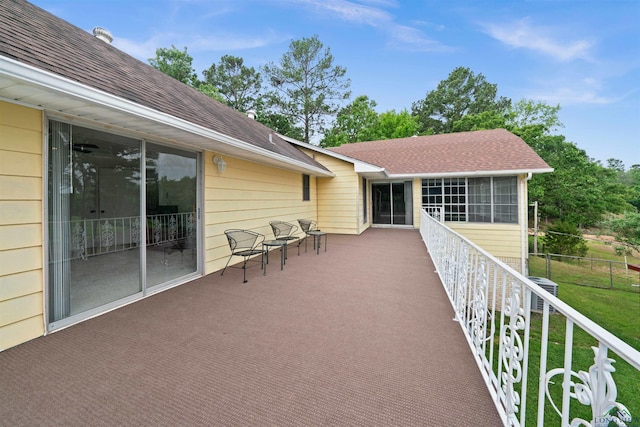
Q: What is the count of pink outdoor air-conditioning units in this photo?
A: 0